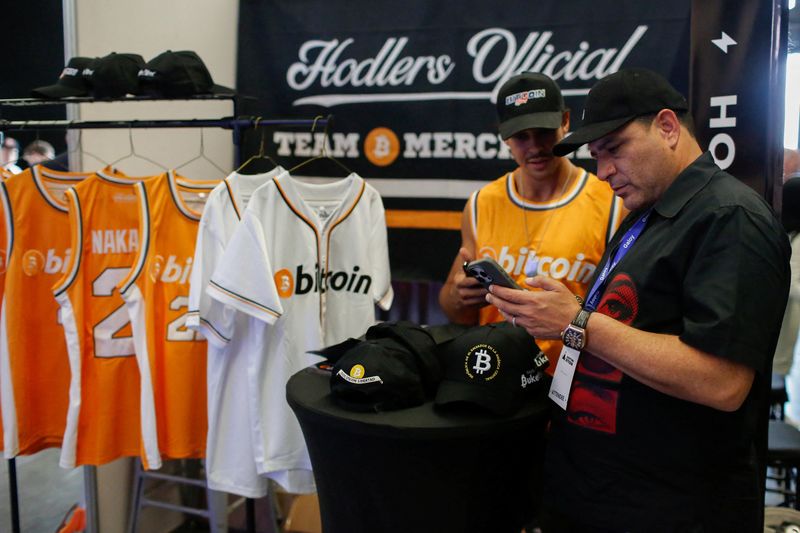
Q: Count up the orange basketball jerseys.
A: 5